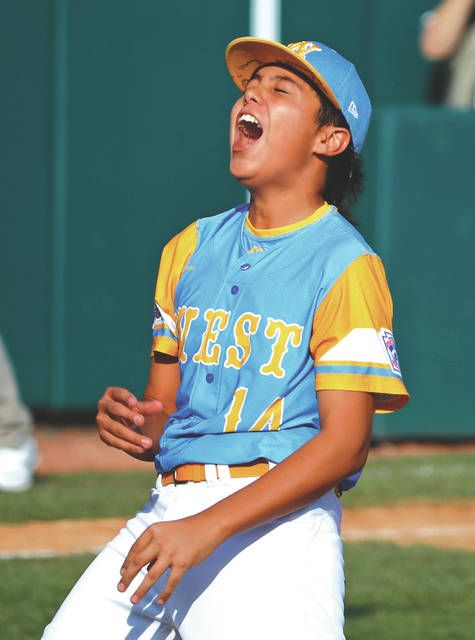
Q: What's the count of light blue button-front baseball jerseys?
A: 1